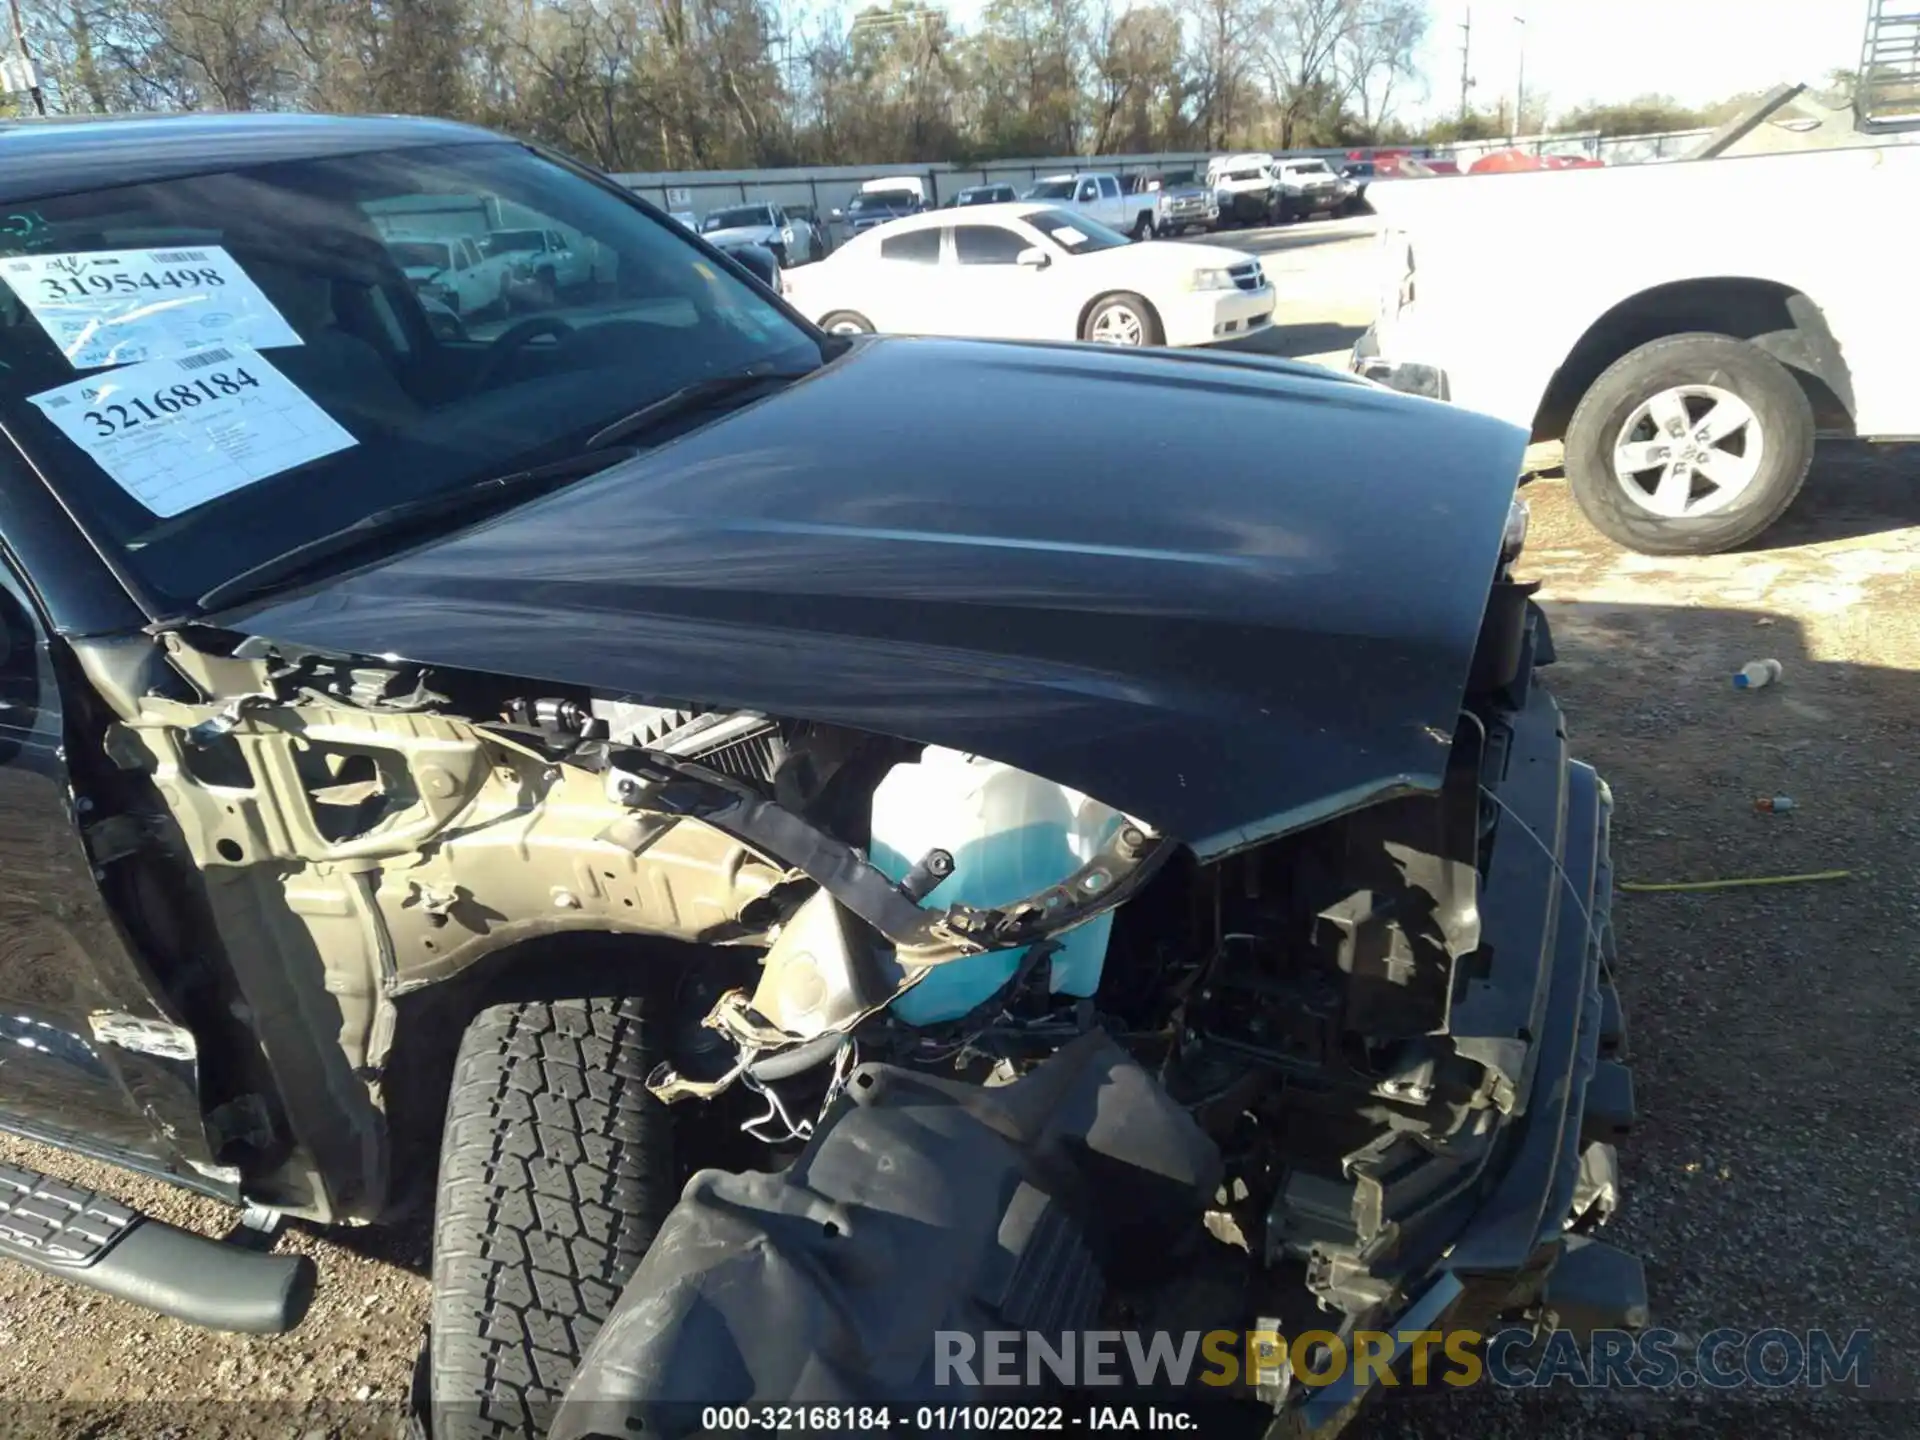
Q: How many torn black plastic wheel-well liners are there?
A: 1